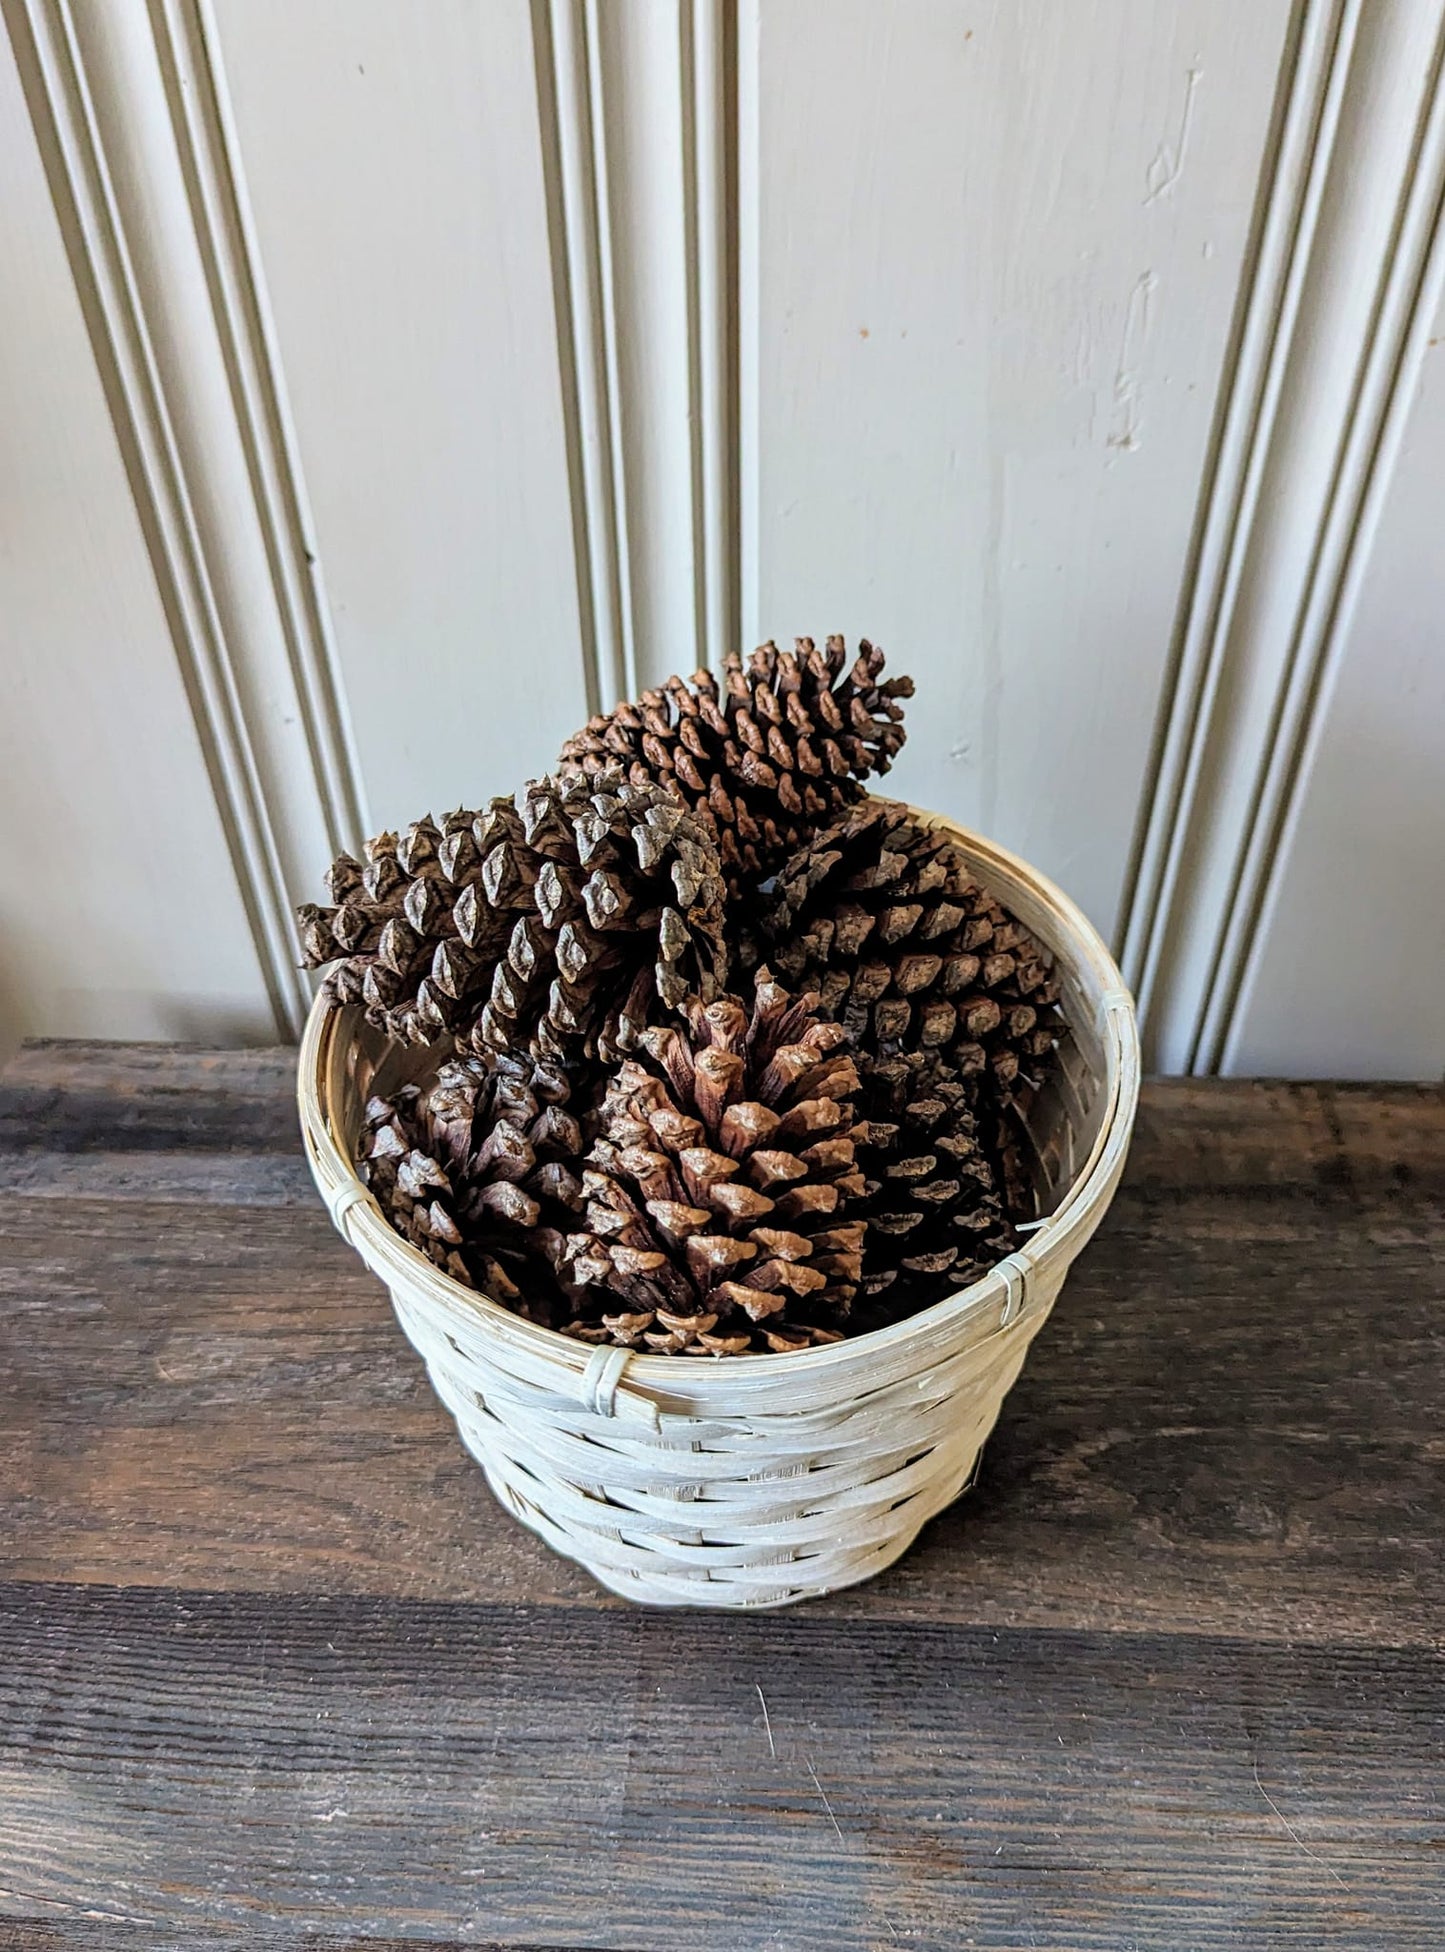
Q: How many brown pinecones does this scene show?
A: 6